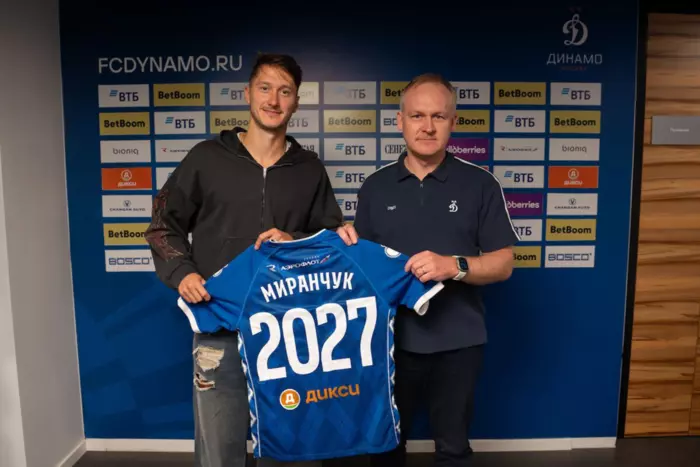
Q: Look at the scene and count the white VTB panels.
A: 13